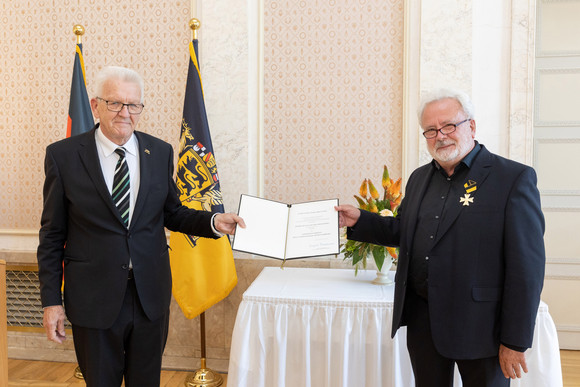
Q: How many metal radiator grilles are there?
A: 1